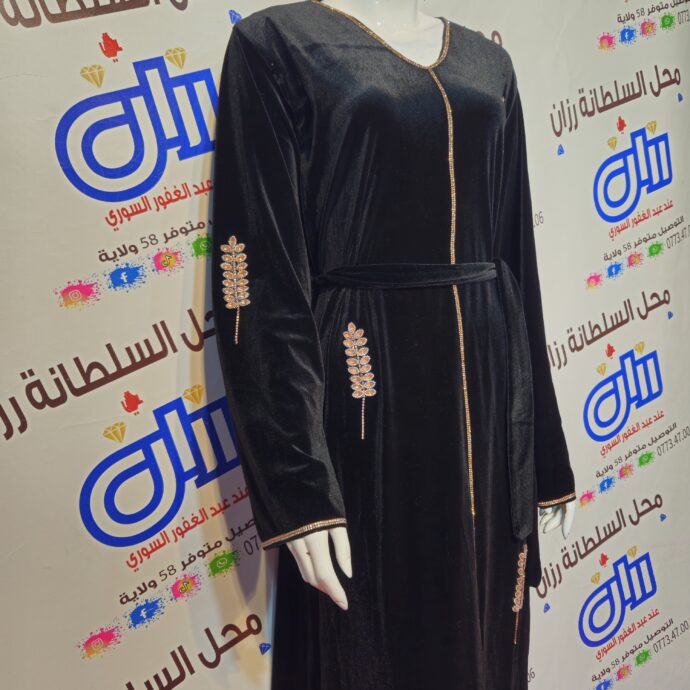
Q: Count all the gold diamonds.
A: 10